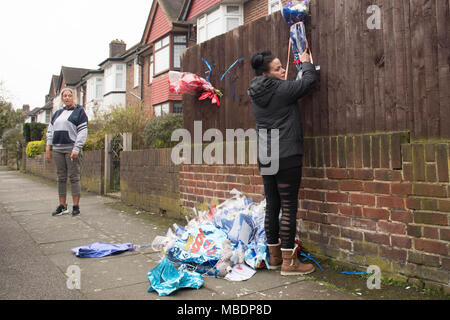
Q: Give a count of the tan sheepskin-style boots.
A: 2